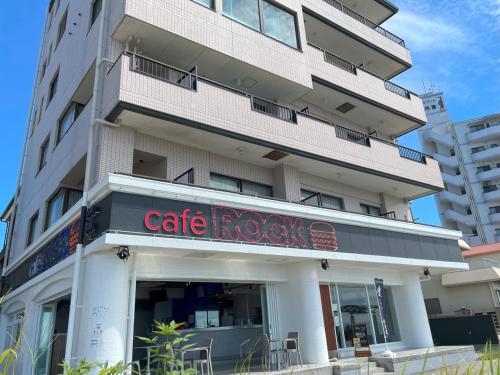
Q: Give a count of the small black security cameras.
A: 3